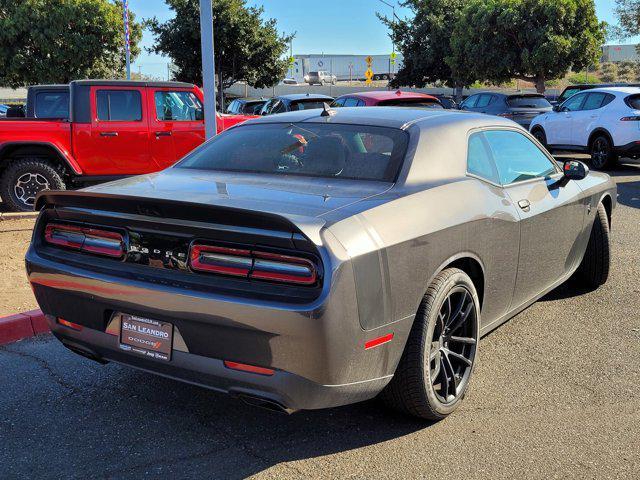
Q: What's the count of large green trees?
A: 4